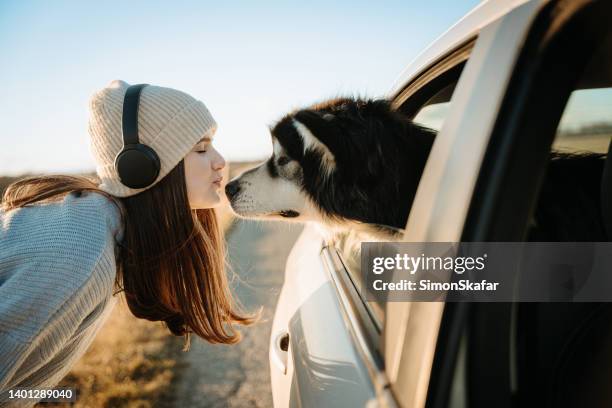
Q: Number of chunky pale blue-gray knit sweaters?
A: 1